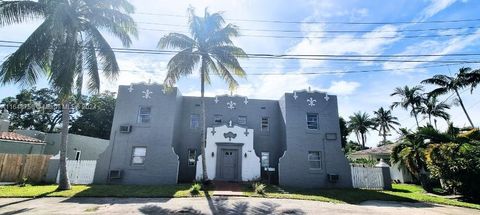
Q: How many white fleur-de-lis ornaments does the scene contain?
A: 3